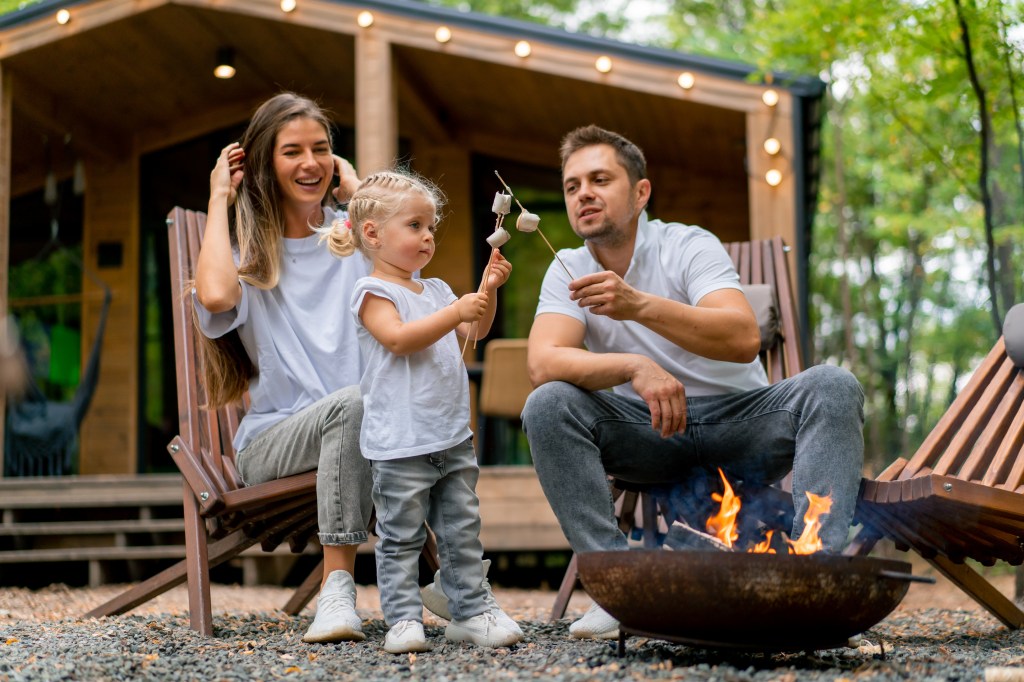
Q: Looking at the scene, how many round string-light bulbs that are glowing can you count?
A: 10